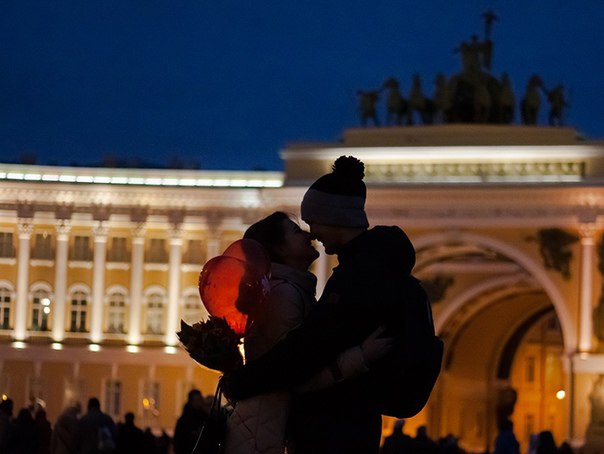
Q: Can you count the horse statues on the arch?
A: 6